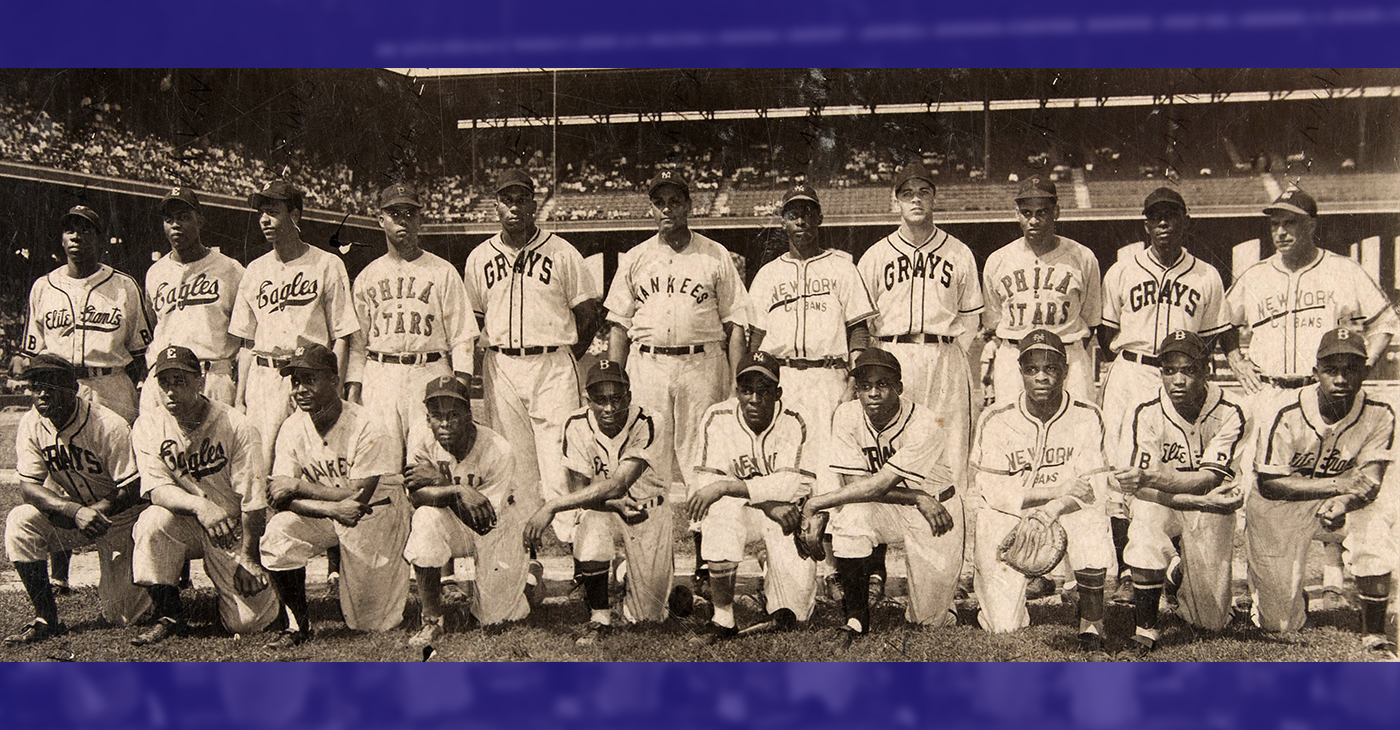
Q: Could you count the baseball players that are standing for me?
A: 11